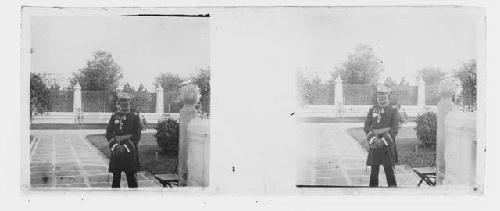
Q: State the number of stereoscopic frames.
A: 2